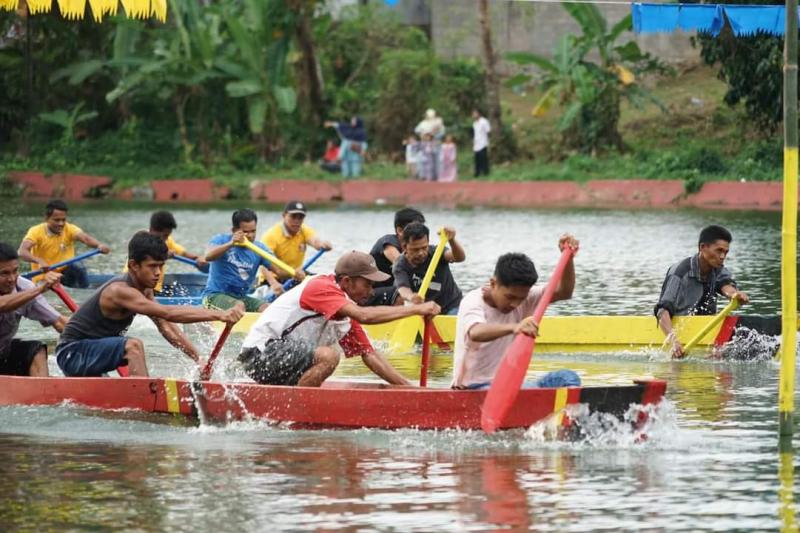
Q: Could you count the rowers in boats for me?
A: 11